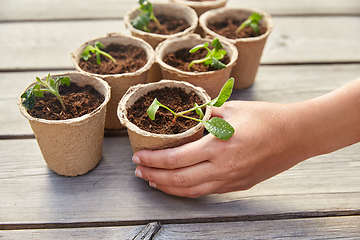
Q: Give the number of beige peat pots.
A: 7